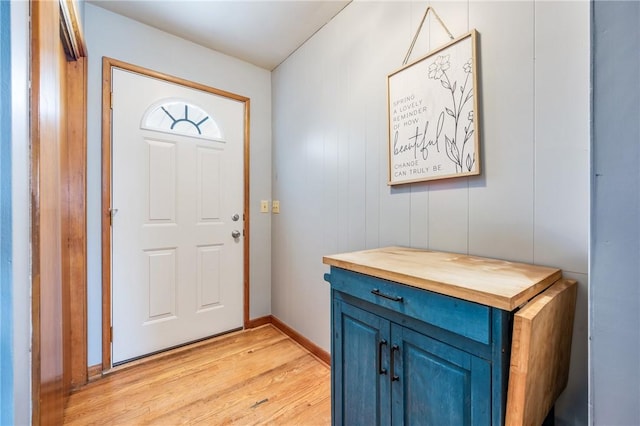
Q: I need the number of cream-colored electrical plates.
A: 2